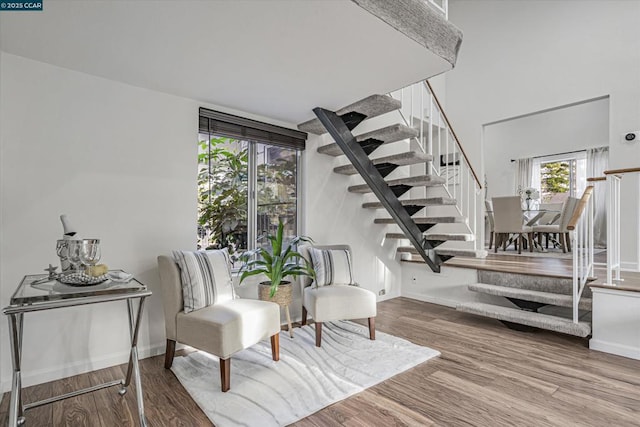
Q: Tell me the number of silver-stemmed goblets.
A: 2